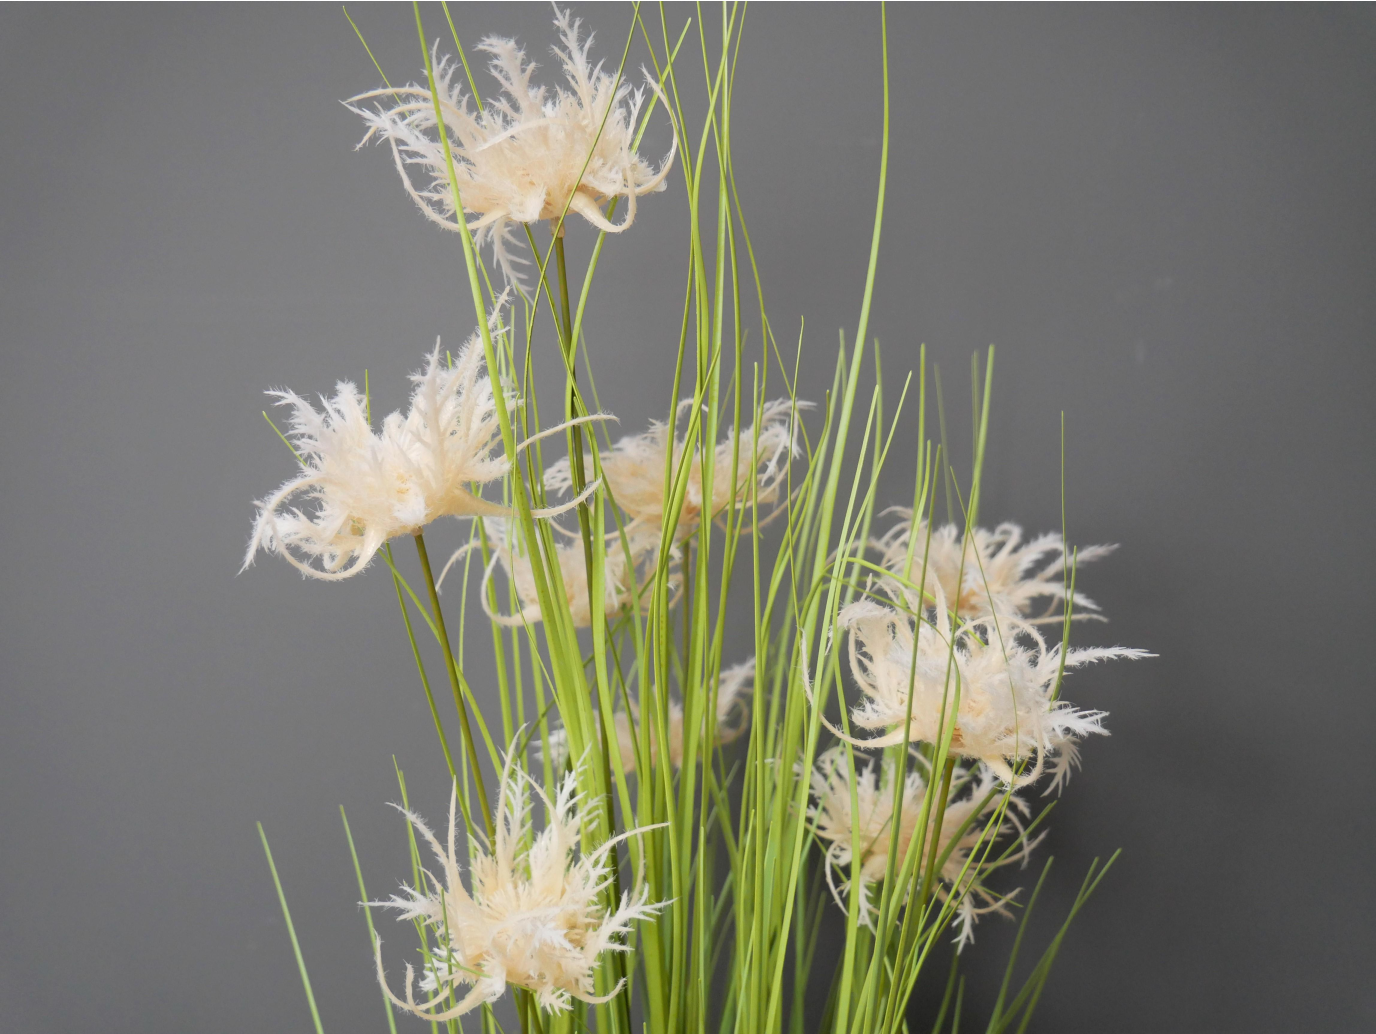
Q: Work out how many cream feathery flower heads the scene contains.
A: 9